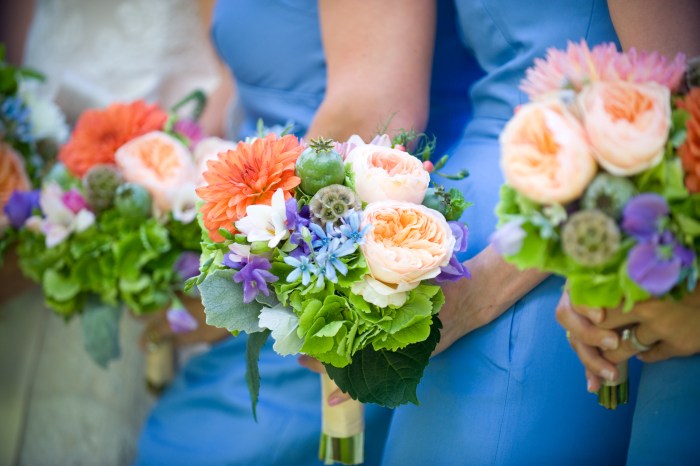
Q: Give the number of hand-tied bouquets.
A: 4